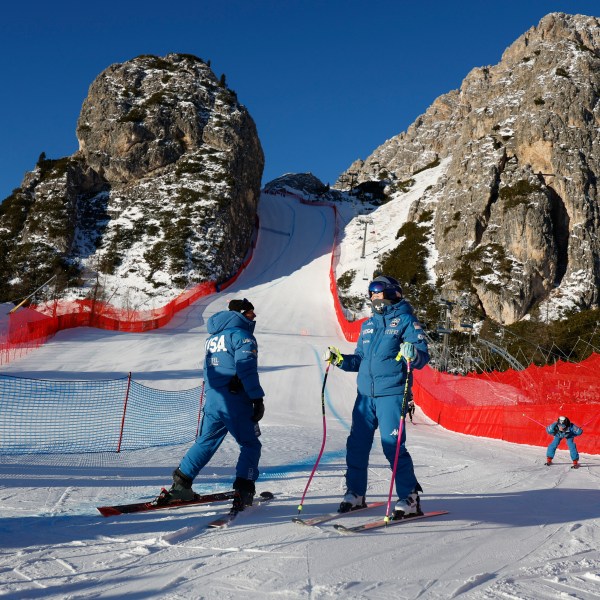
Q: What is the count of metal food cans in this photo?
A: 0